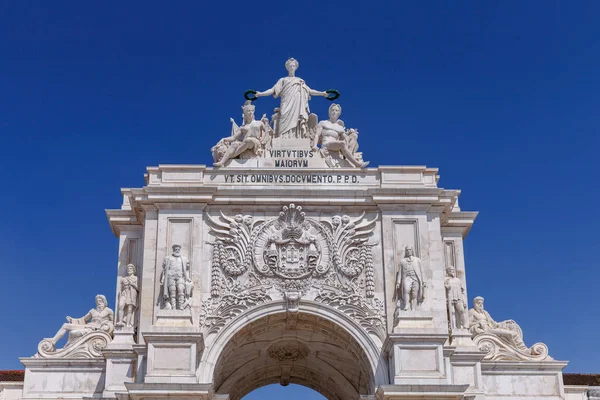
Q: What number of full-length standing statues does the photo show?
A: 5